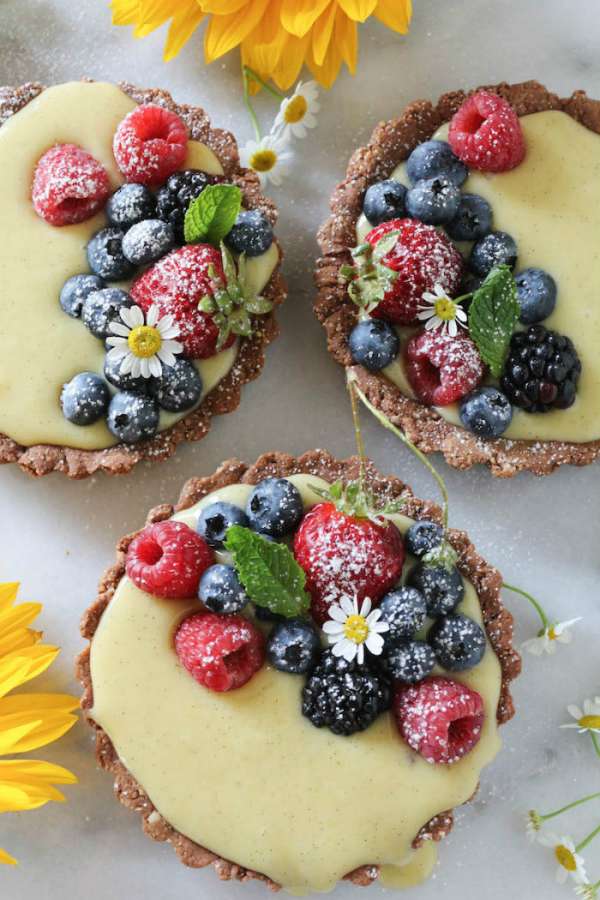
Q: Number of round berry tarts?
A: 3